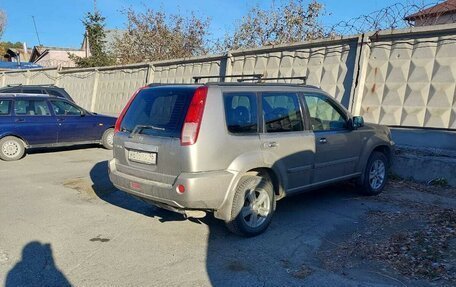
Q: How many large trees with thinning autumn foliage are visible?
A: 2